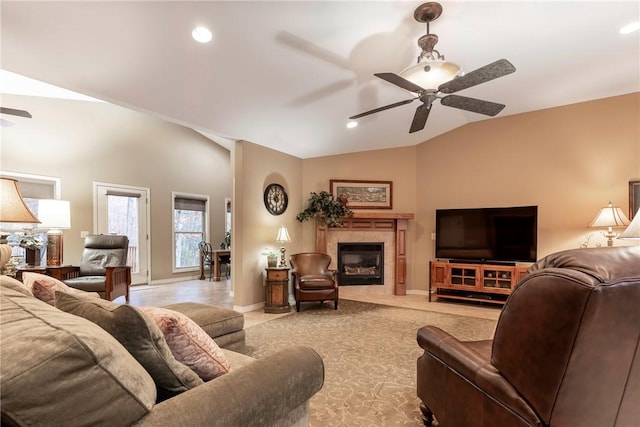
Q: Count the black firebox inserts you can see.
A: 1